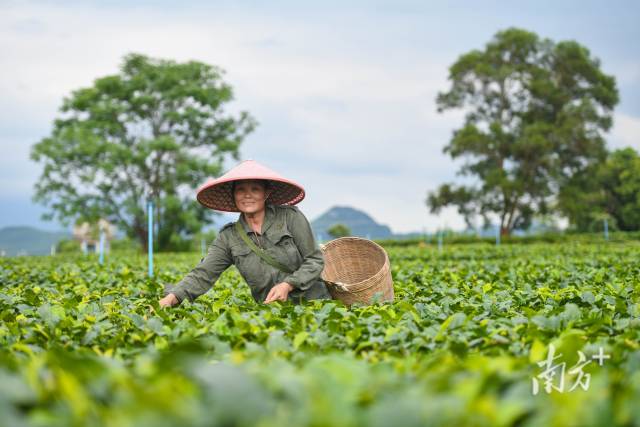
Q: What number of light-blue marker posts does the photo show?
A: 6